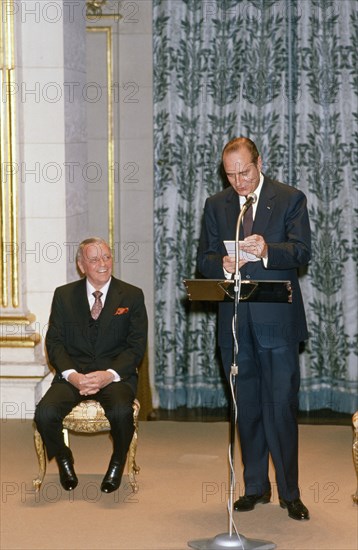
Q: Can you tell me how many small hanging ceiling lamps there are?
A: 0